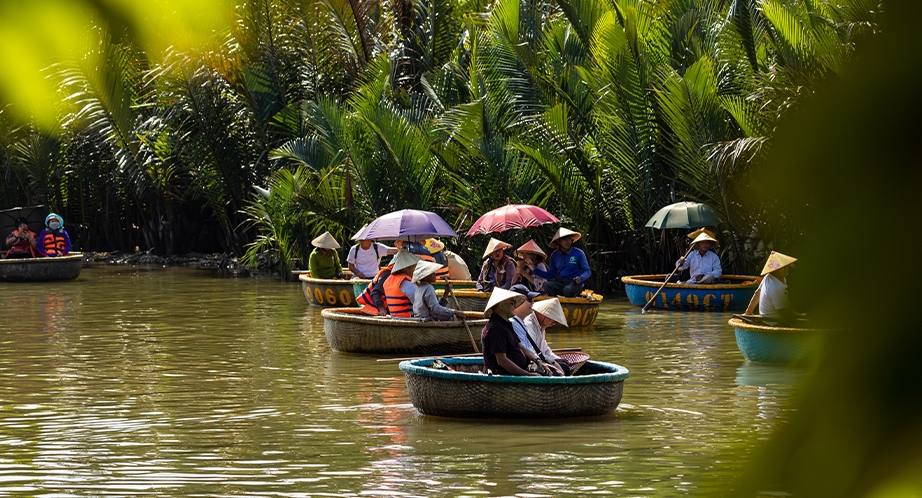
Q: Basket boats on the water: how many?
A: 8